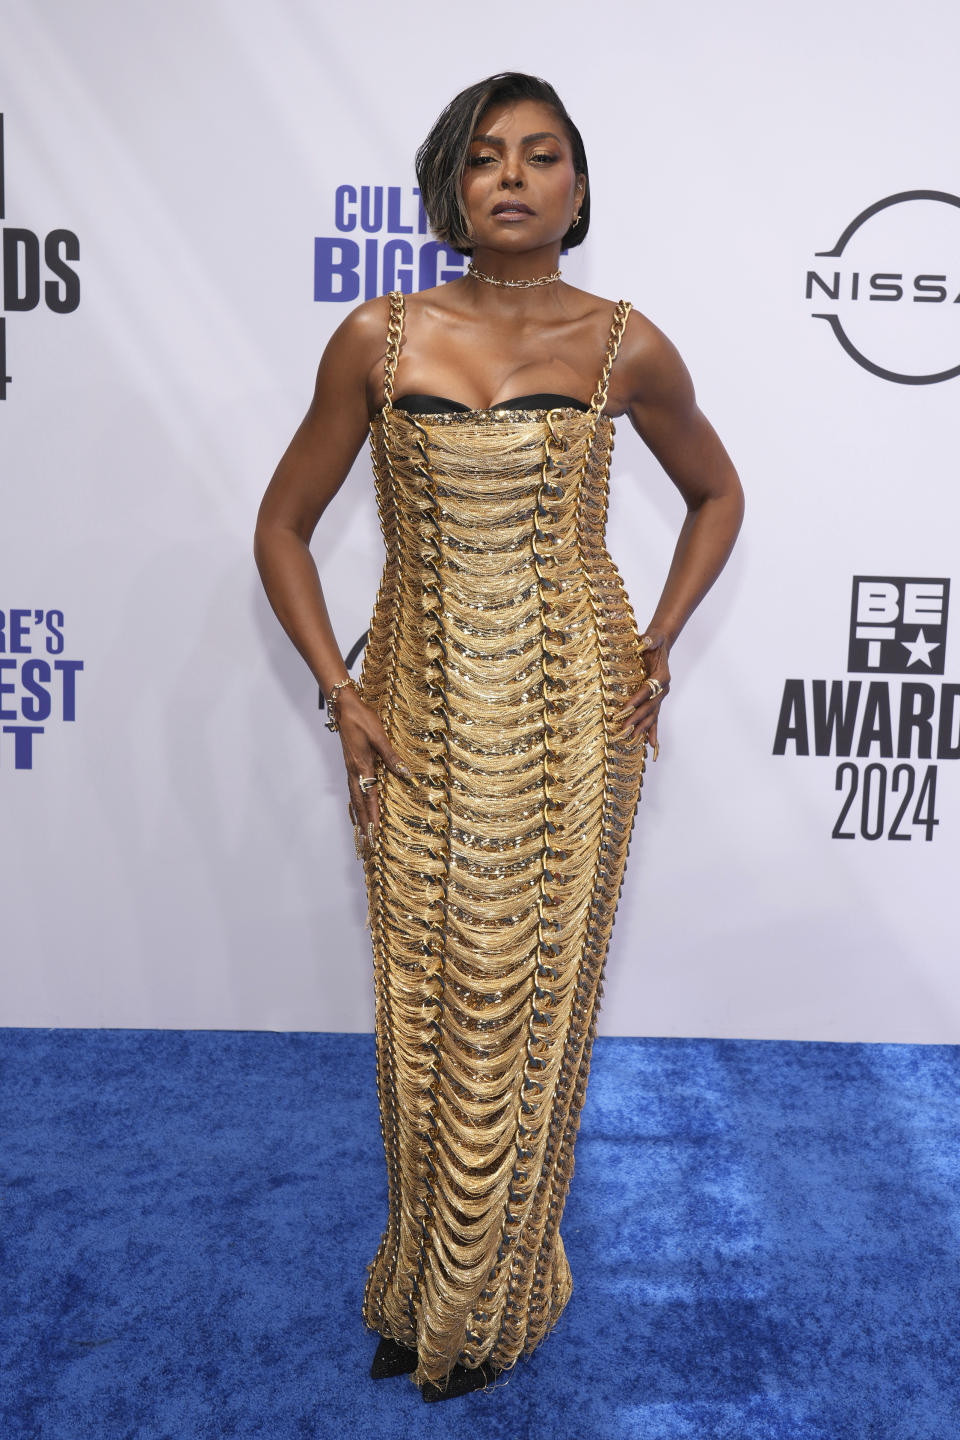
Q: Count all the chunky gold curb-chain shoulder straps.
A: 2